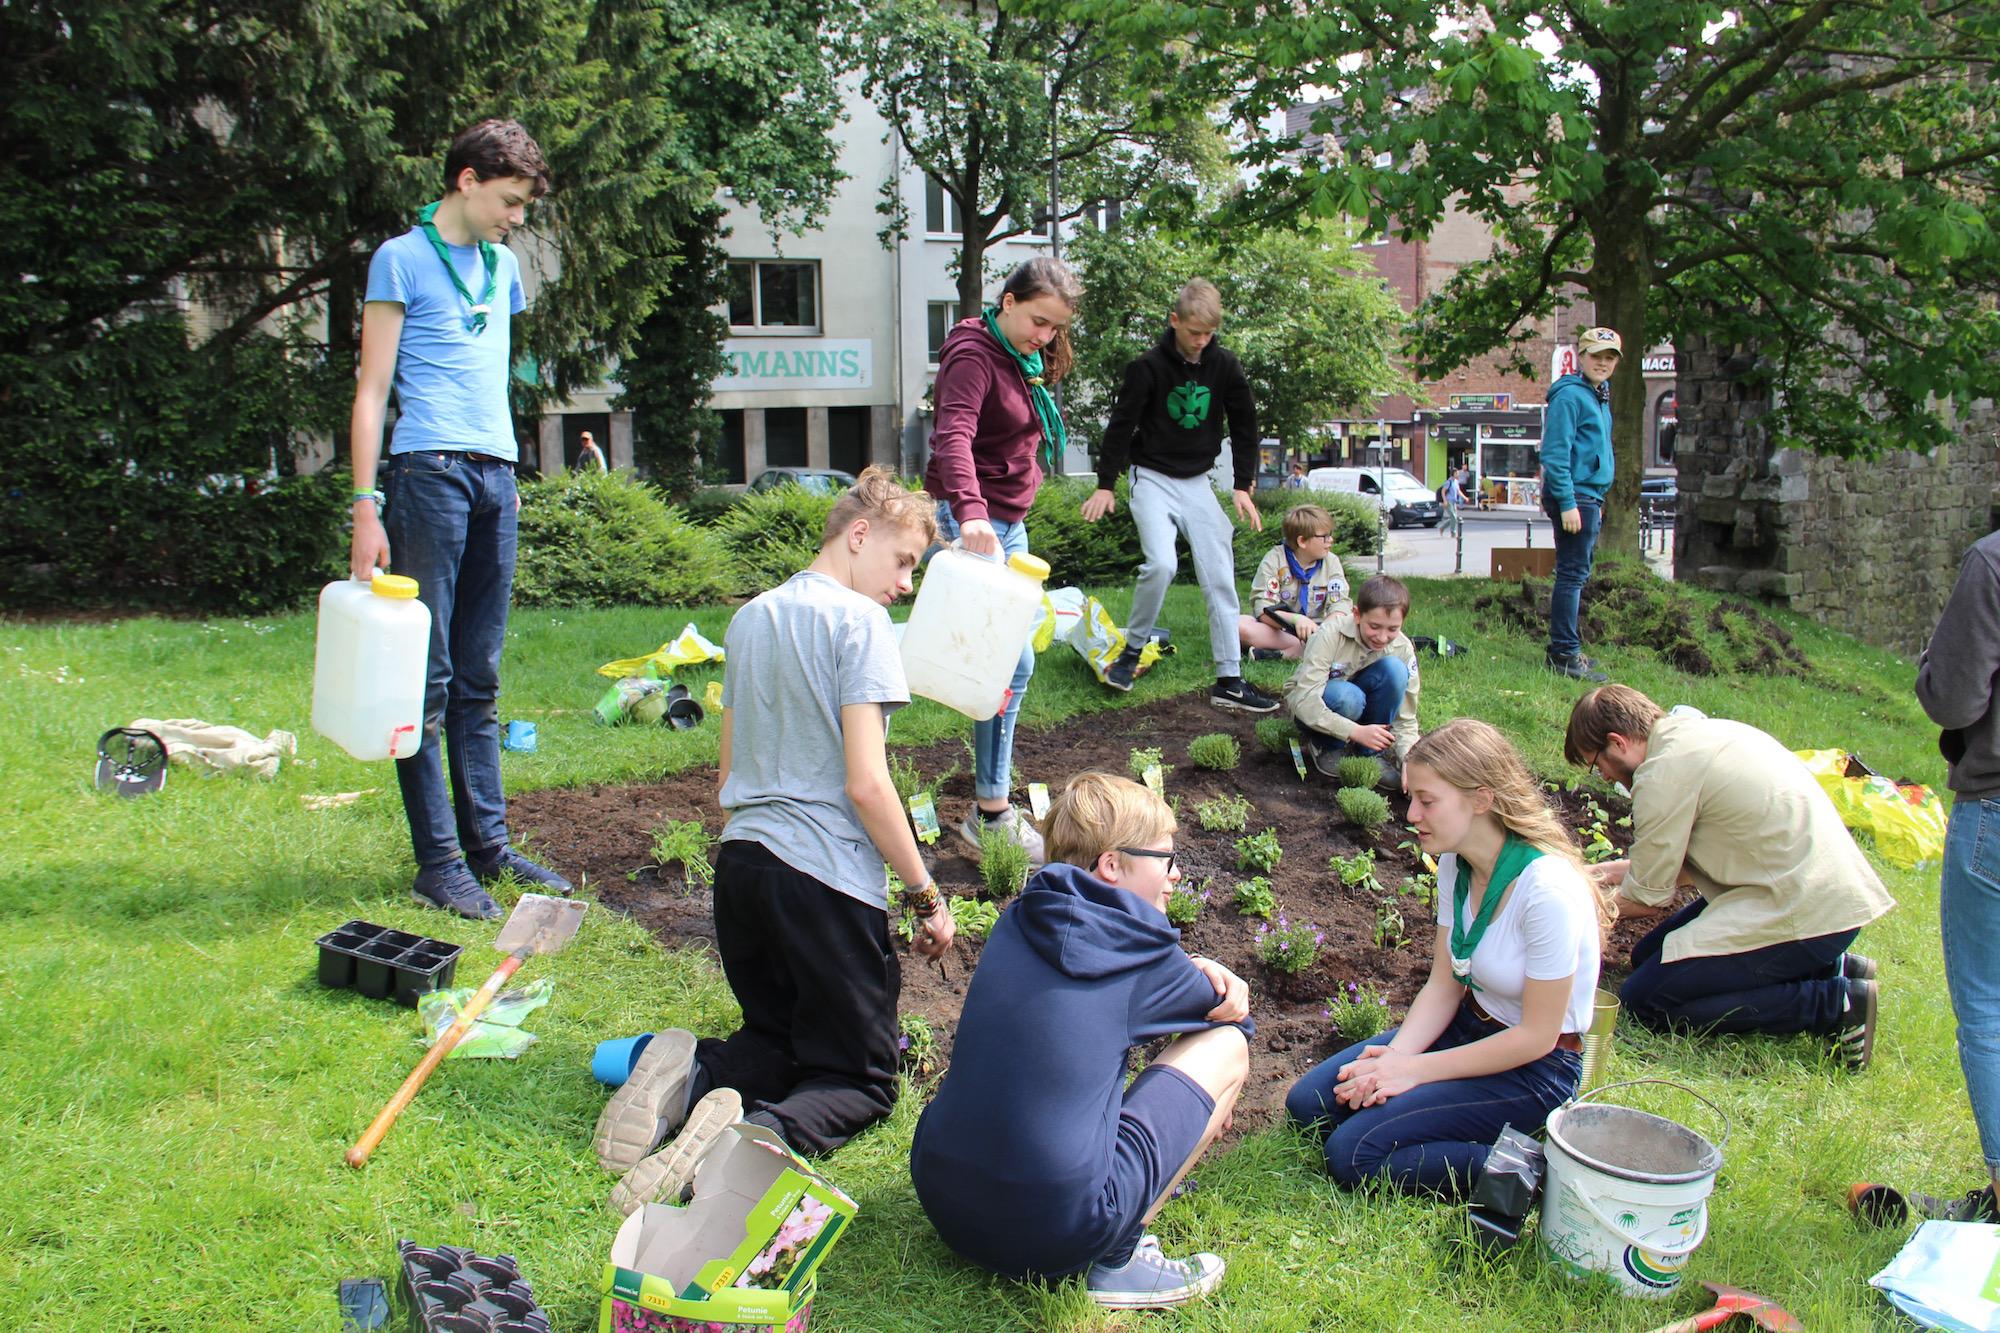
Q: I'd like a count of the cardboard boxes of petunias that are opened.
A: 2